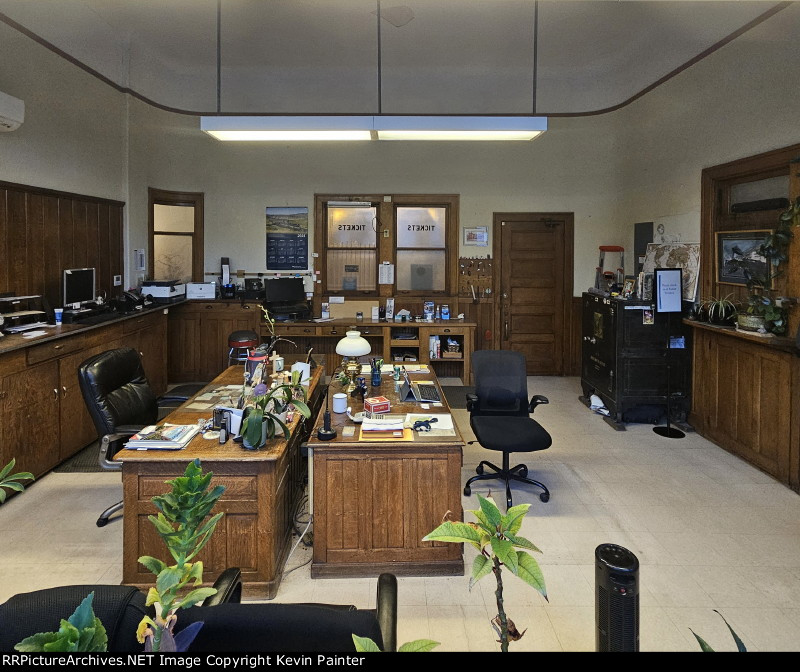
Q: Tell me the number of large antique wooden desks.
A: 2